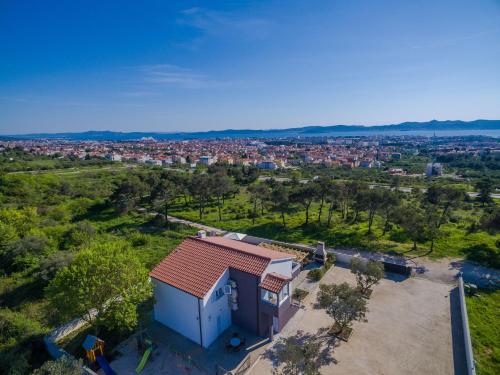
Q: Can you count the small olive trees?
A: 3